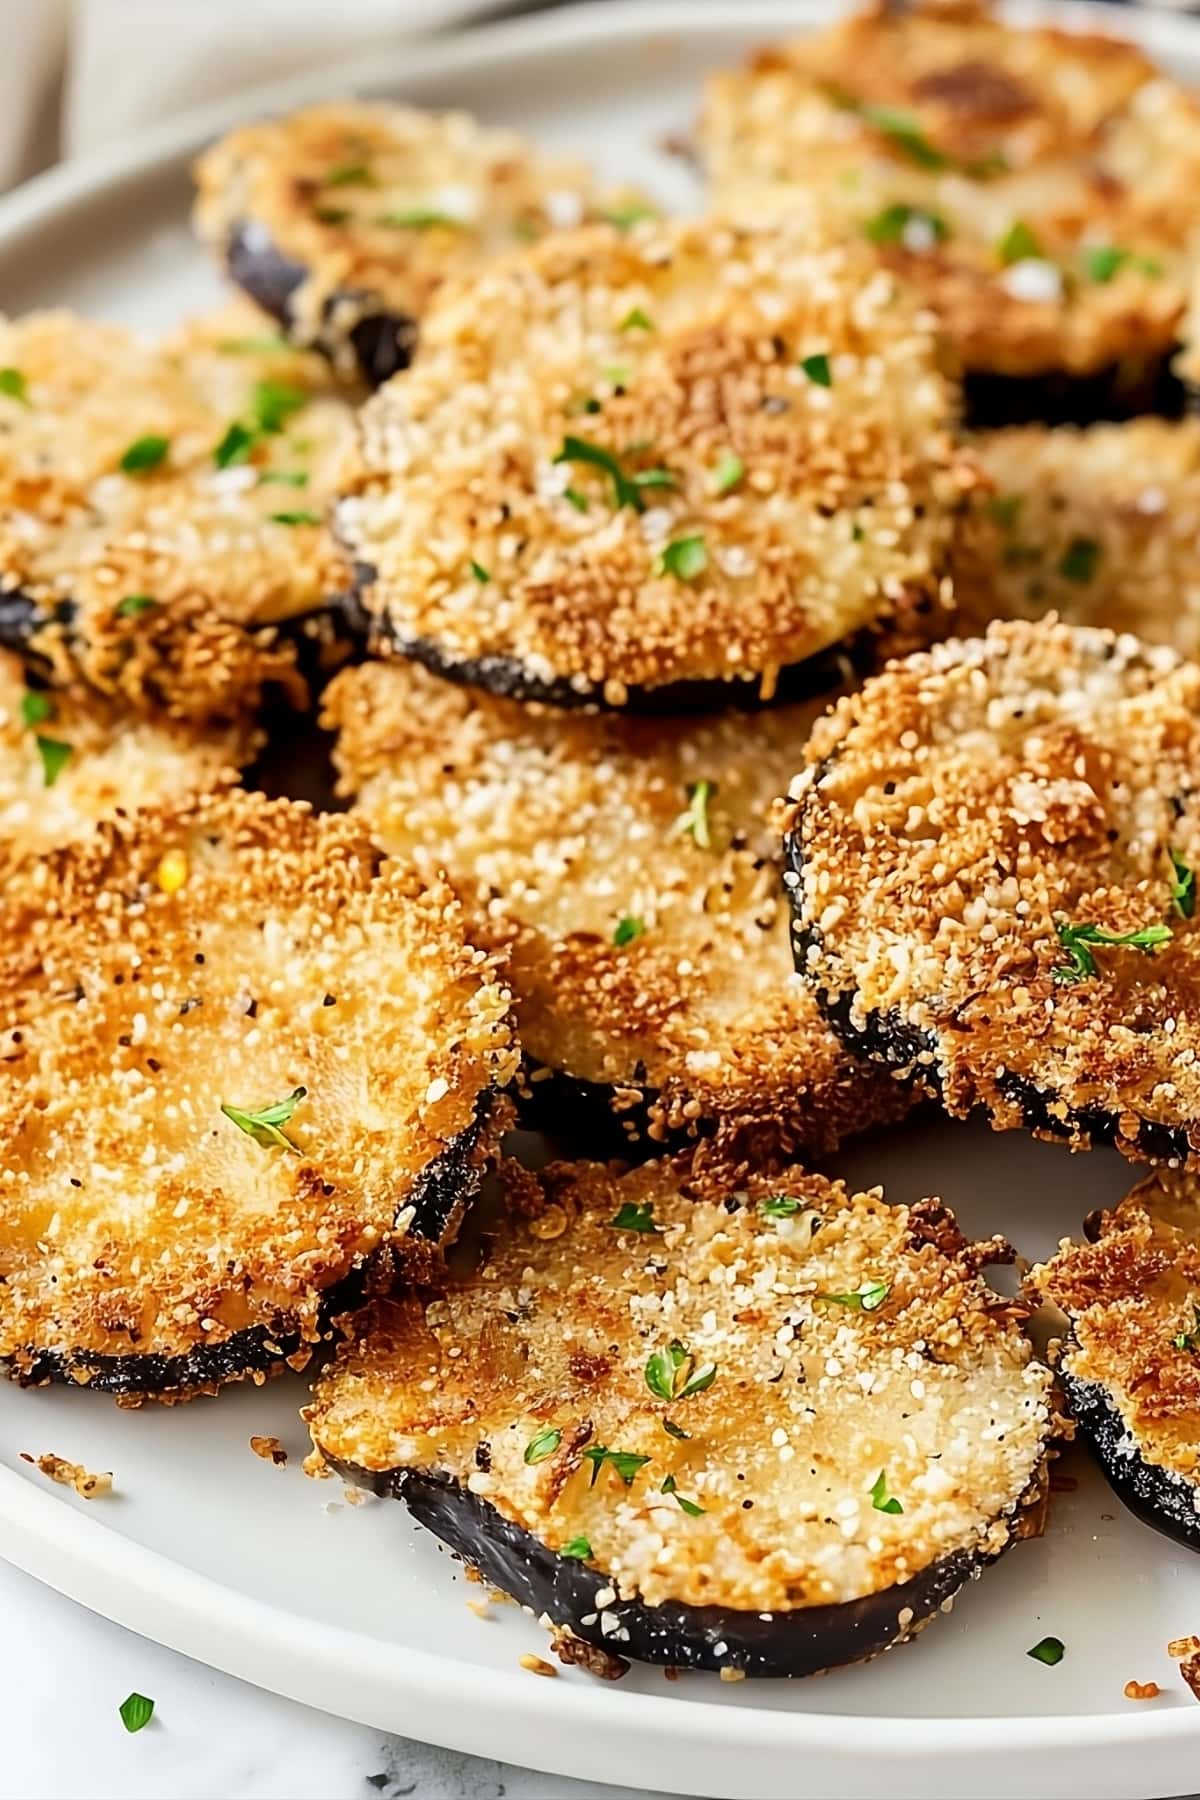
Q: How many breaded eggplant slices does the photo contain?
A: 11